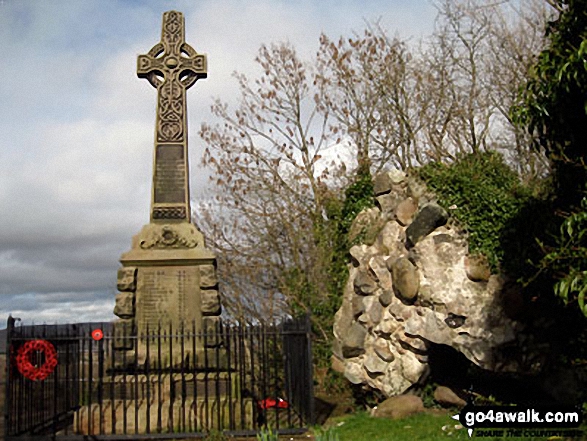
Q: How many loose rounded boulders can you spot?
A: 2